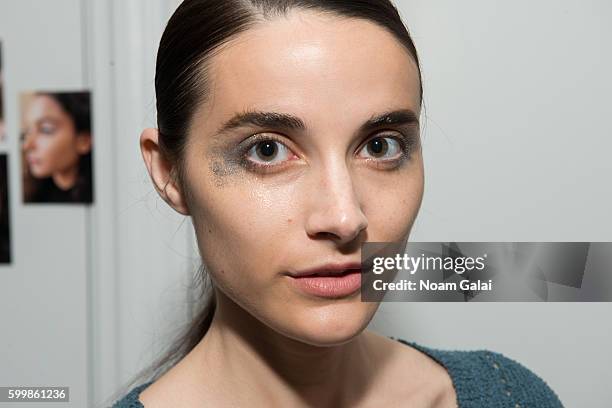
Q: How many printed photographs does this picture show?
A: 3